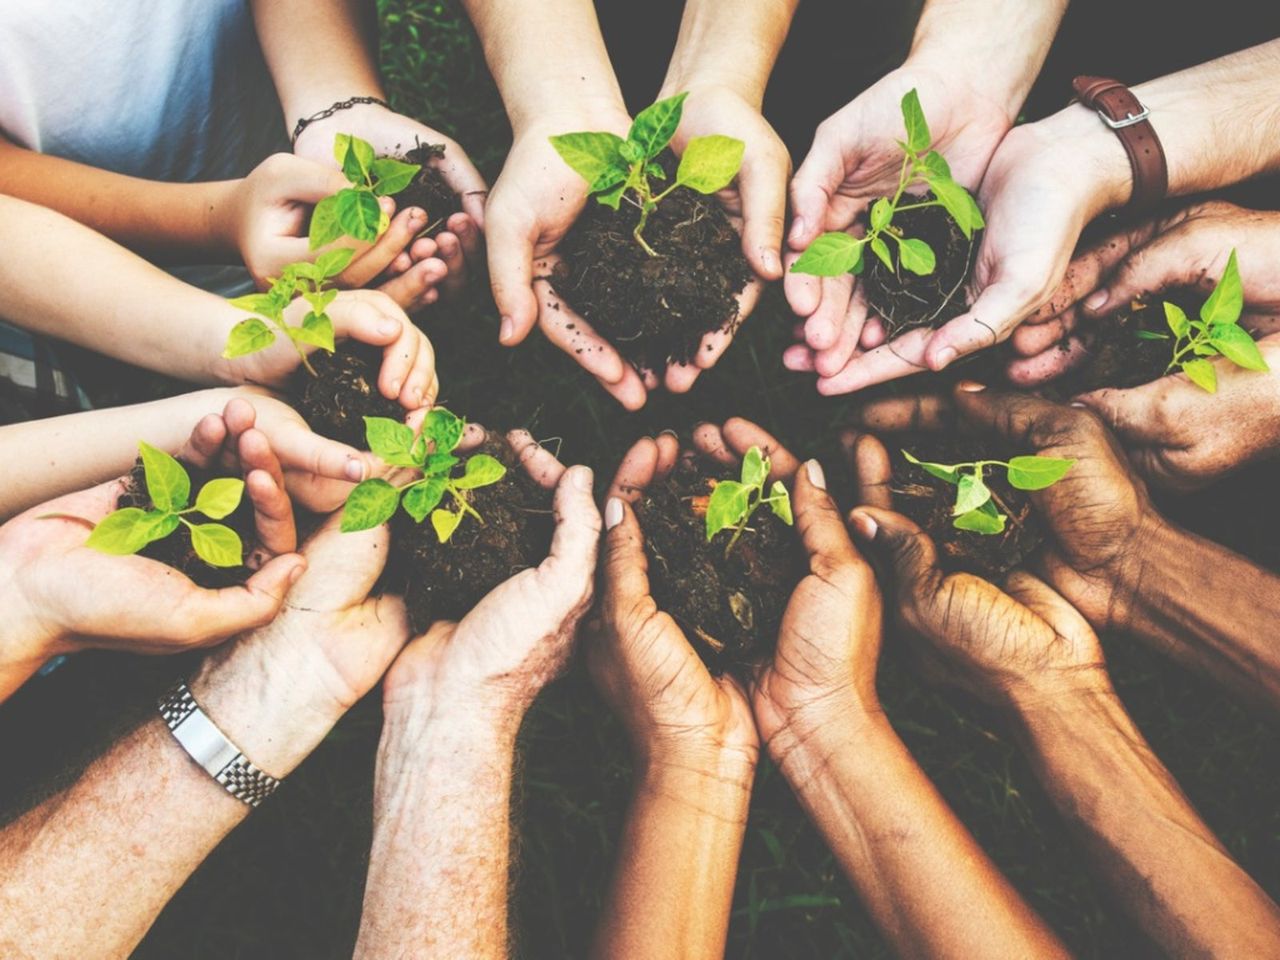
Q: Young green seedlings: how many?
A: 9